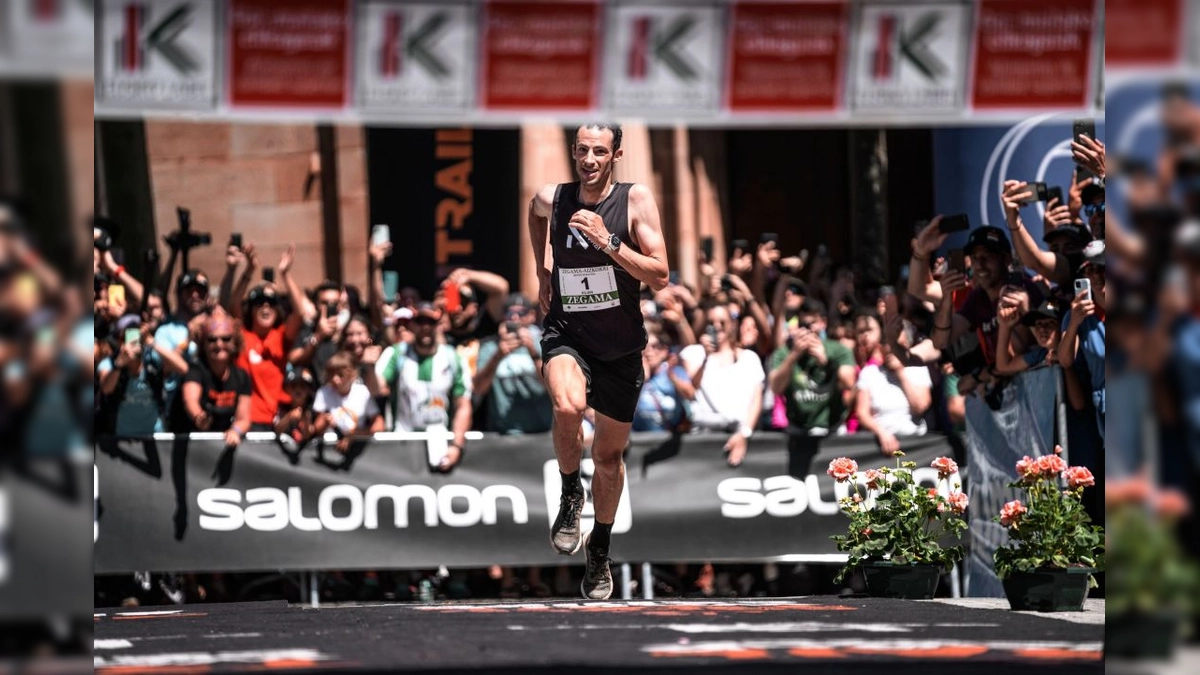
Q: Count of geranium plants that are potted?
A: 2